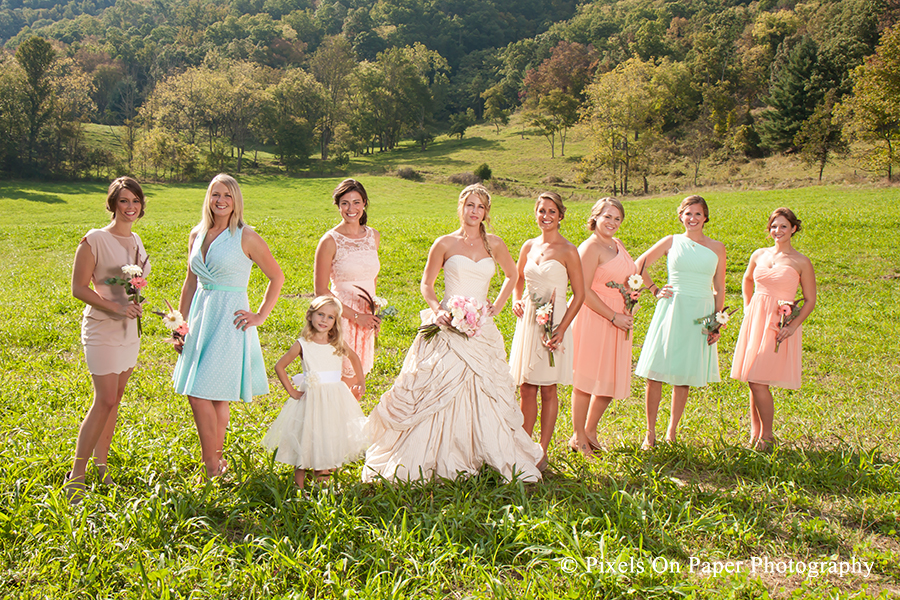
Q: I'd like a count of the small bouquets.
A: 7